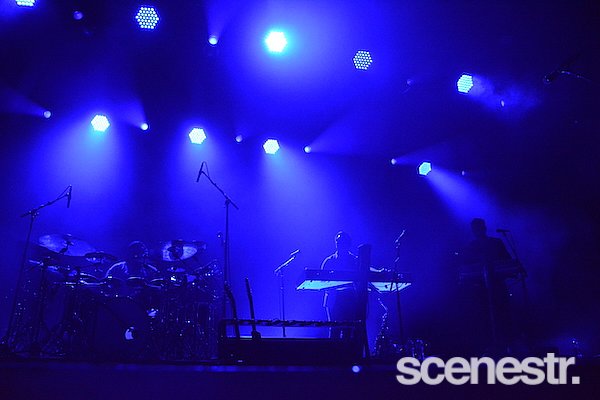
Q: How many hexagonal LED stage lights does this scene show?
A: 9